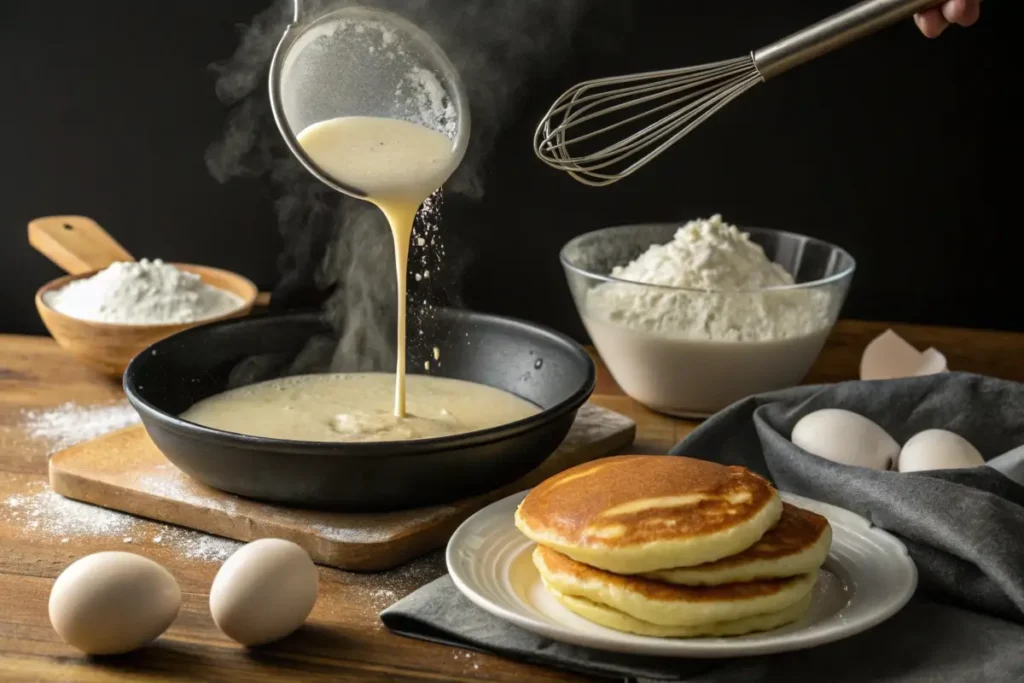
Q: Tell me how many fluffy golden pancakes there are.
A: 4